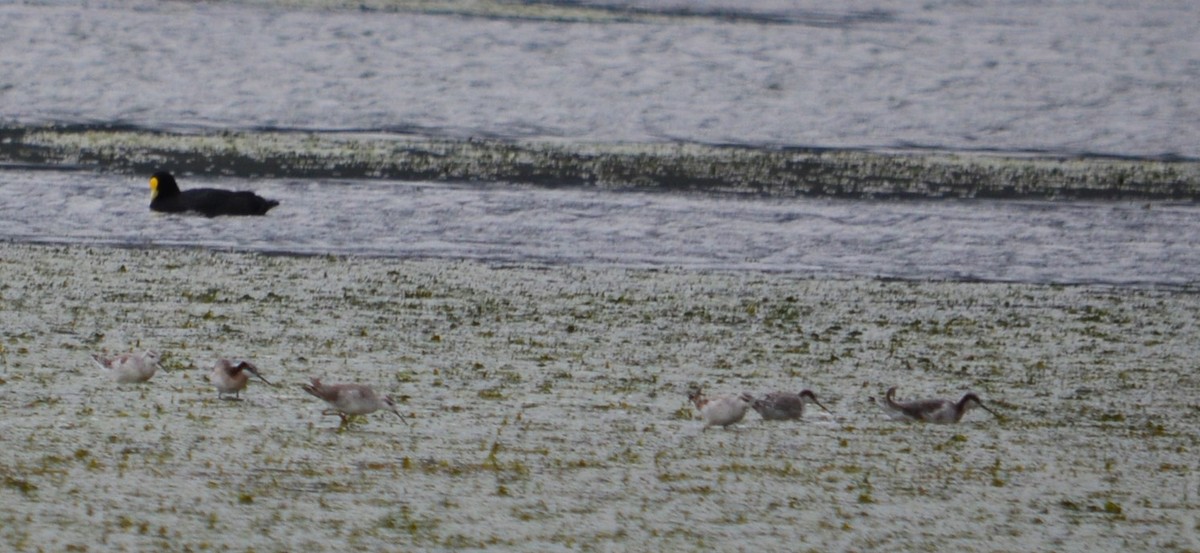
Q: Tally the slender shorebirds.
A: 6